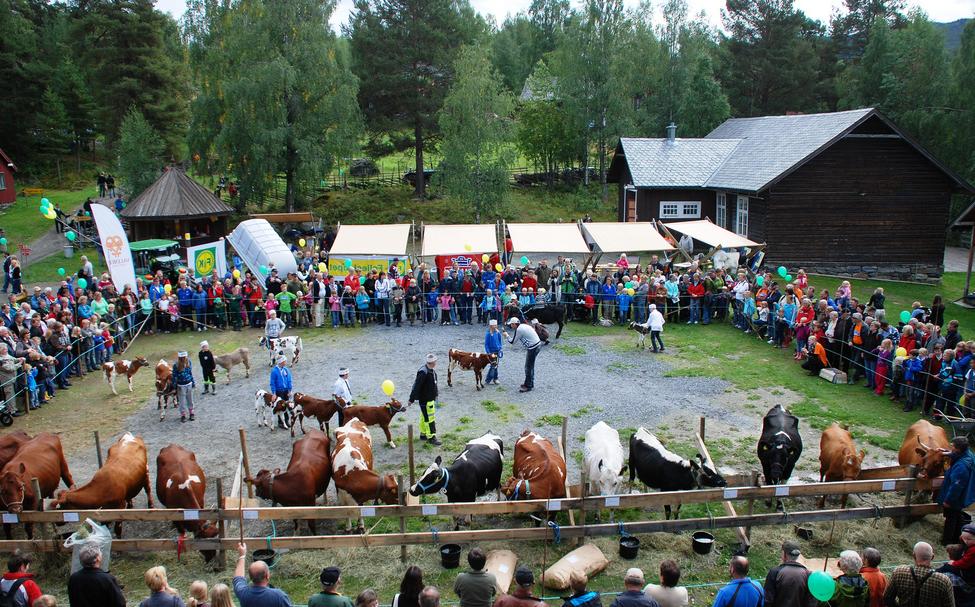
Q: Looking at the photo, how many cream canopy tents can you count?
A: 5